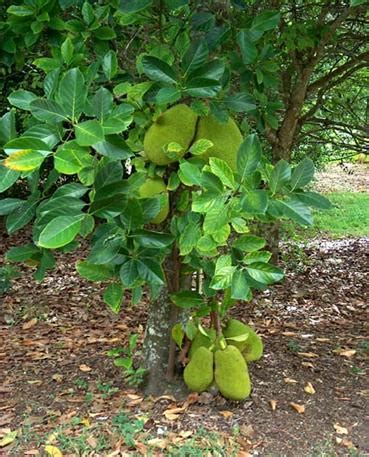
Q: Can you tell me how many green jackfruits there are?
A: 7